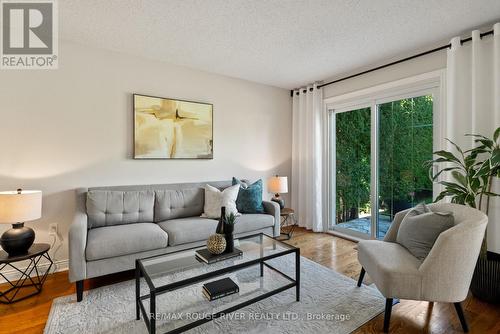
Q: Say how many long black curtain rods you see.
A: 1